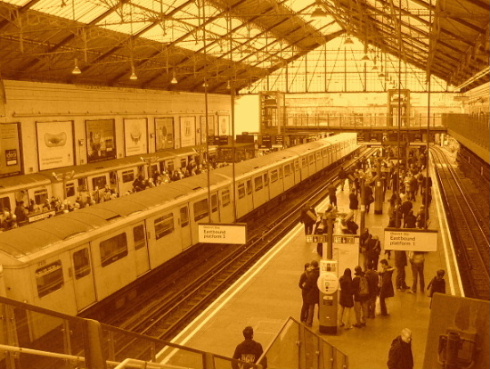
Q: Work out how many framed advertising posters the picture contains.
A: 8